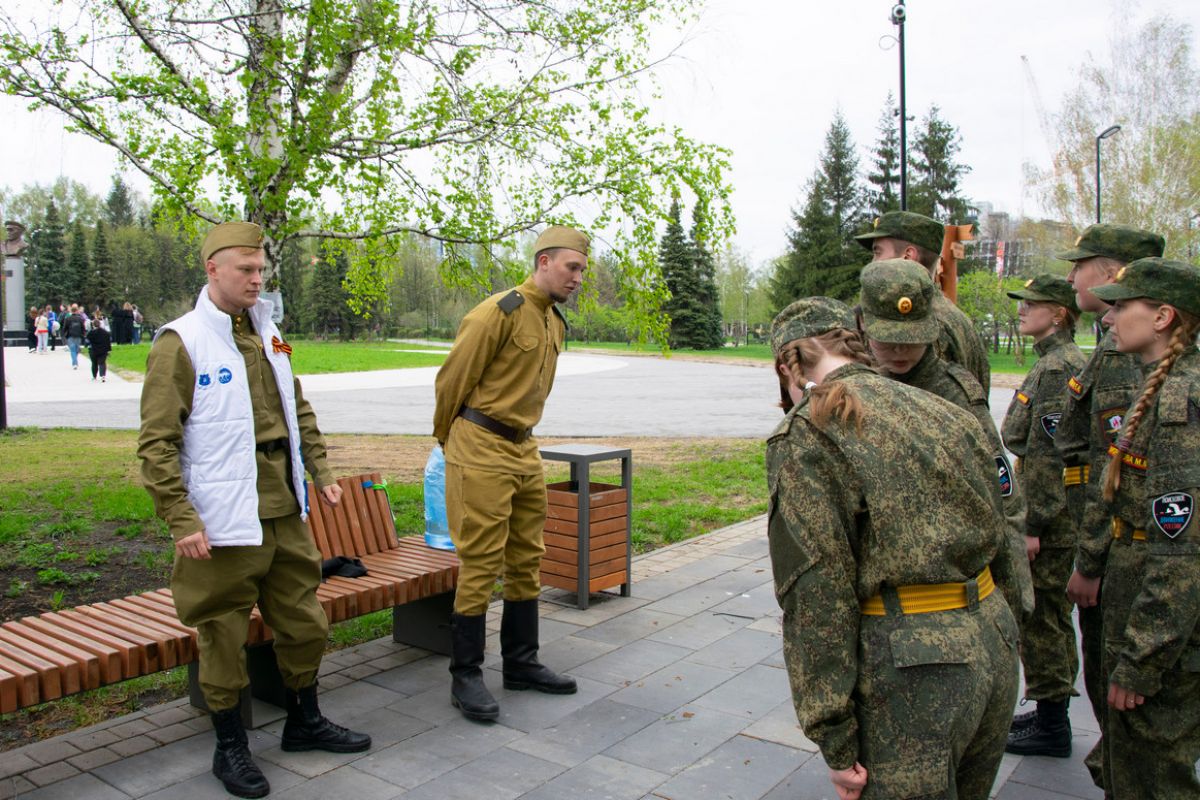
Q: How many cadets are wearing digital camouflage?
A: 6